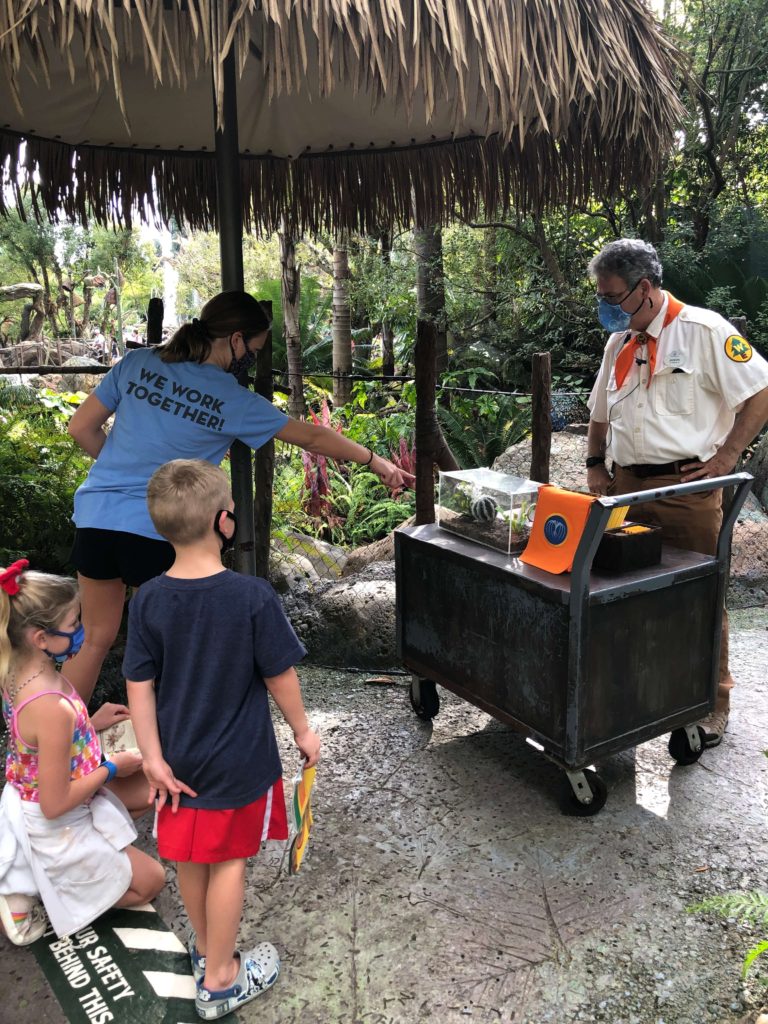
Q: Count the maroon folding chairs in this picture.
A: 0